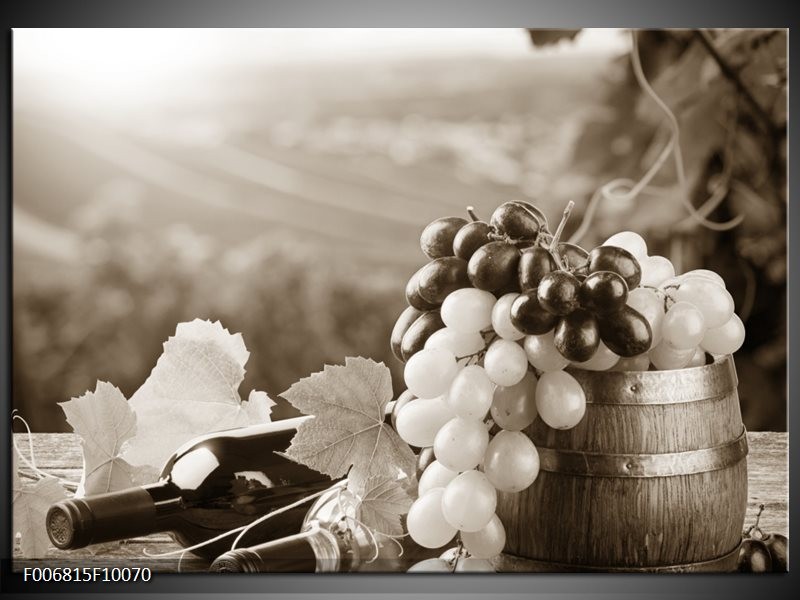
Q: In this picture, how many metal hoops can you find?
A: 3